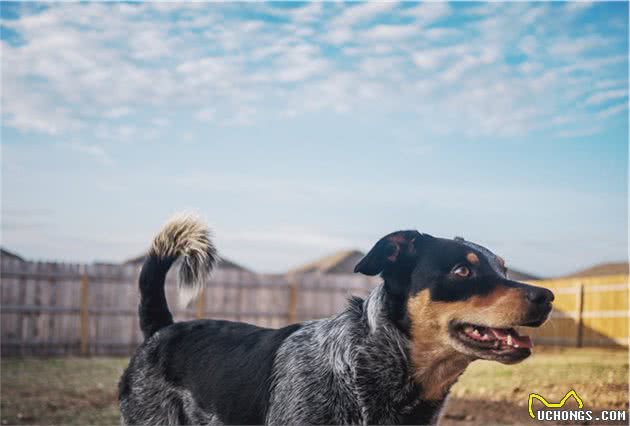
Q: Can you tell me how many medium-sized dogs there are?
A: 1